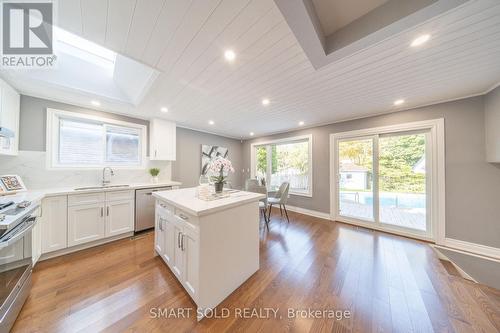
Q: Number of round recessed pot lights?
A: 9